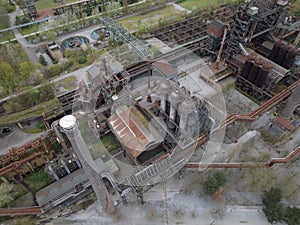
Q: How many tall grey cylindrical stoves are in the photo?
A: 3